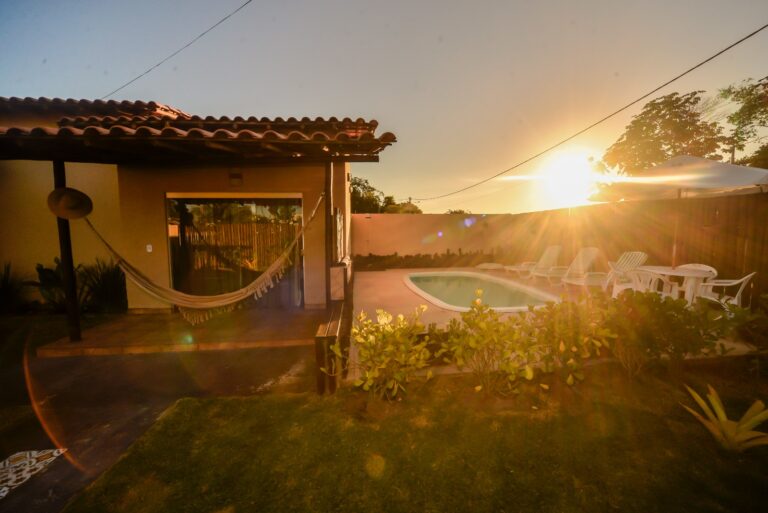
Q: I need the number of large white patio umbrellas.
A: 1